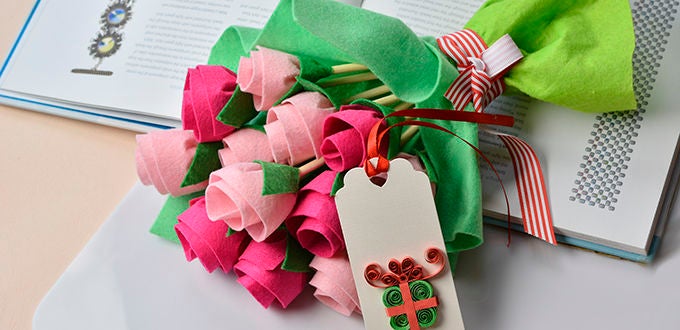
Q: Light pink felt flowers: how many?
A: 6